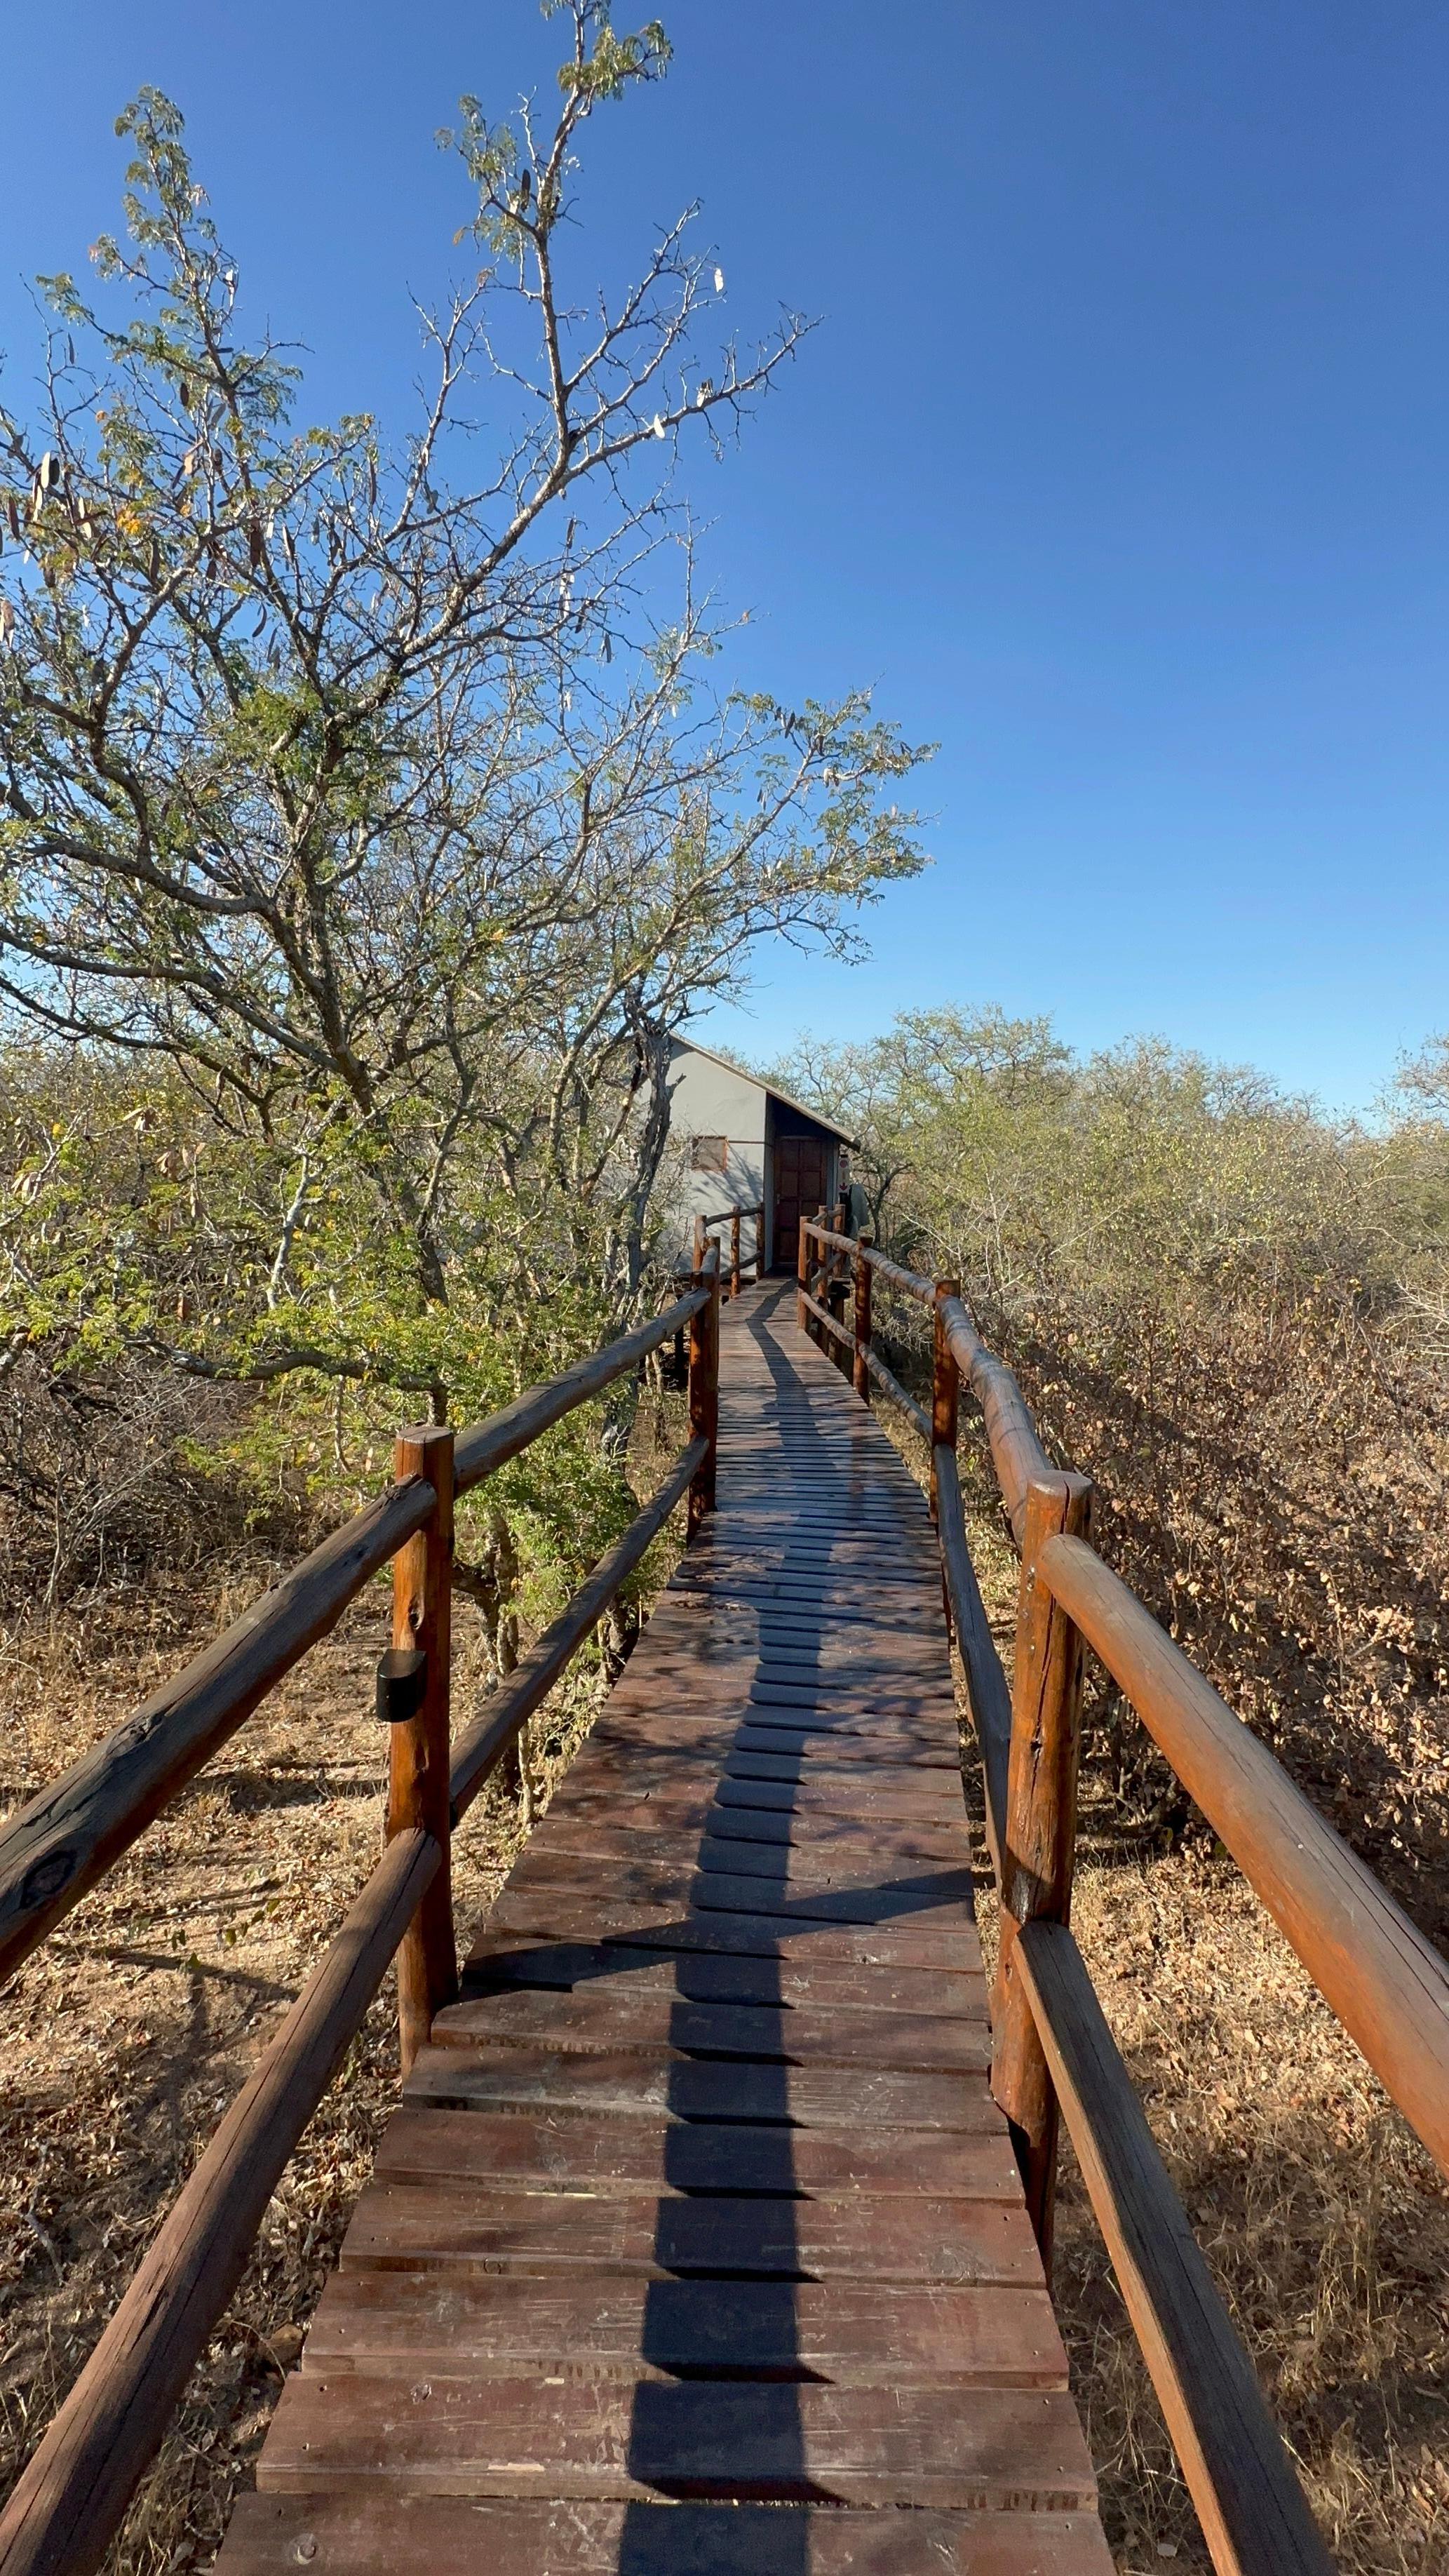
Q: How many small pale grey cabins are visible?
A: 1